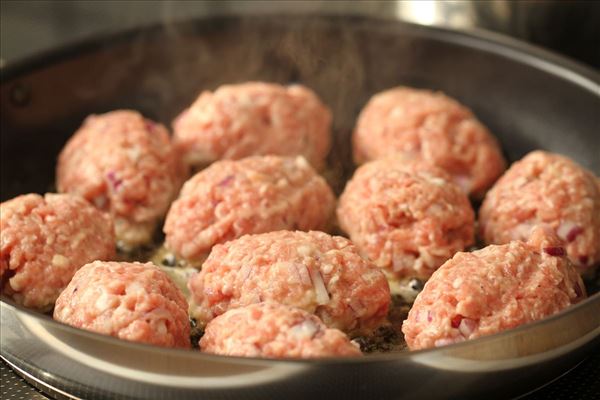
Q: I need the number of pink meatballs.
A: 11